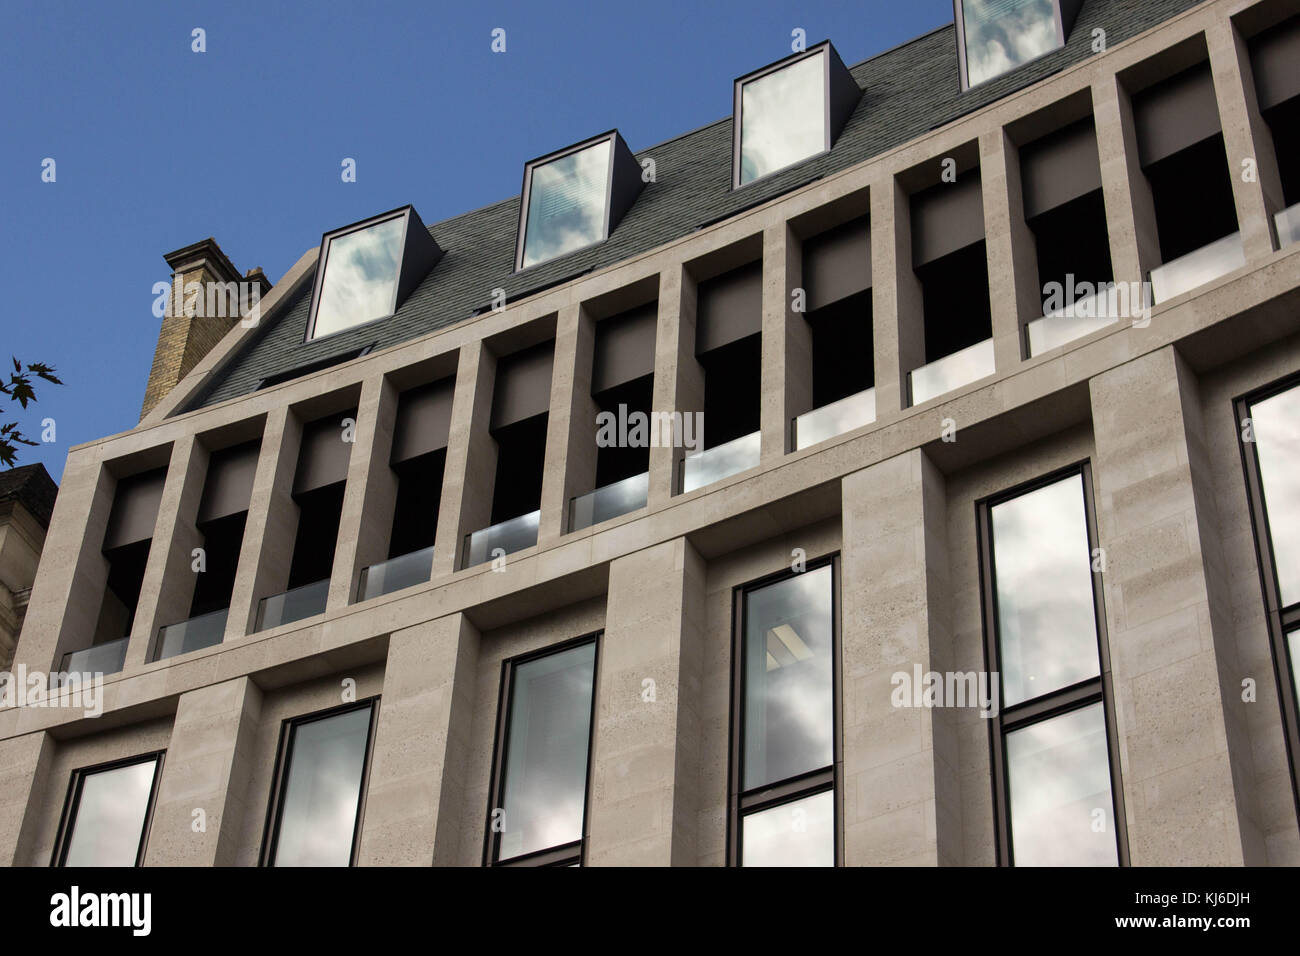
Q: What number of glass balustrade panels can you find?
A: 12